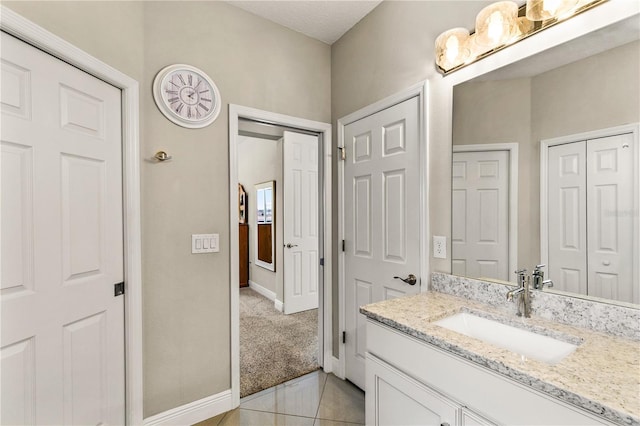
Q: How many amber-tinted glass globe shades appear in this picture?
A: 3